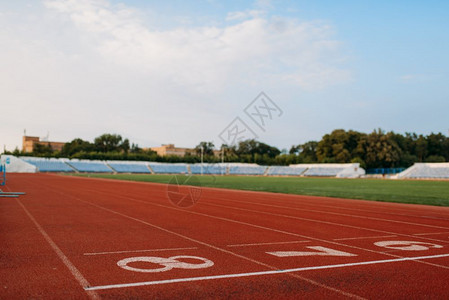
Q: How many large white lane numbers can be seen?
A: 3